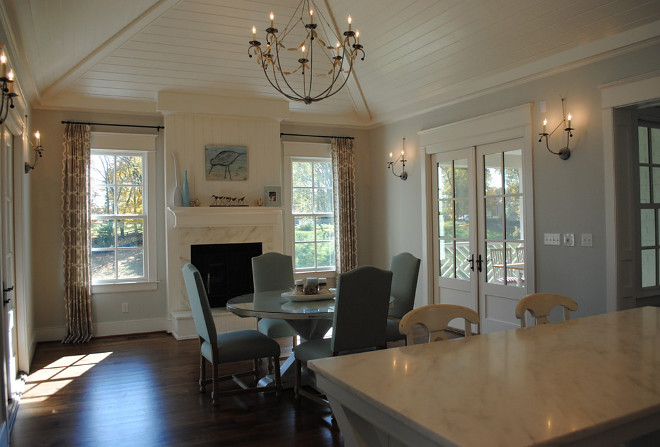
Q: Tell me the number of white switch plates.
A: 3